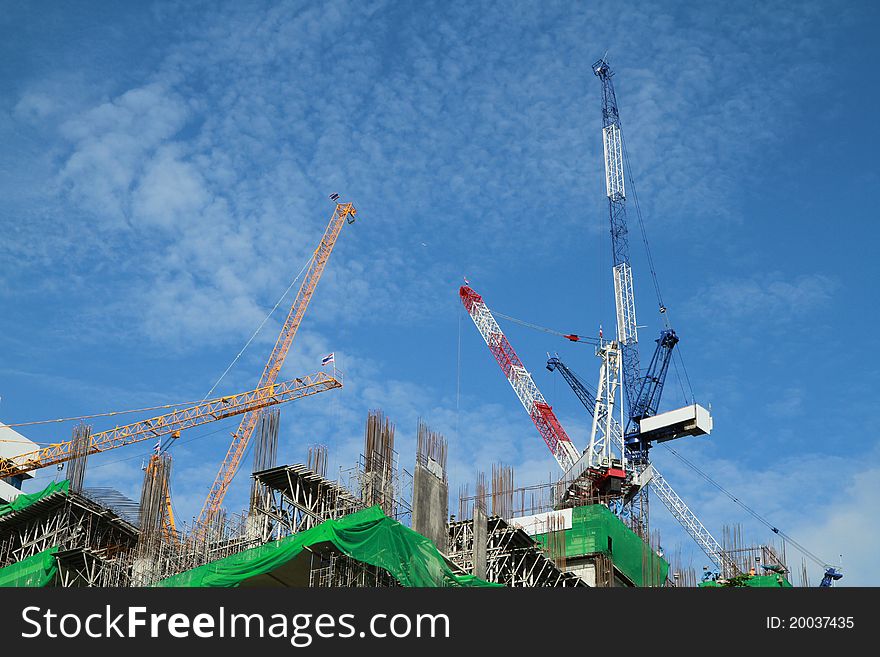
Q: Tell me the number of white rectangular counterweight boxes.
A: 1